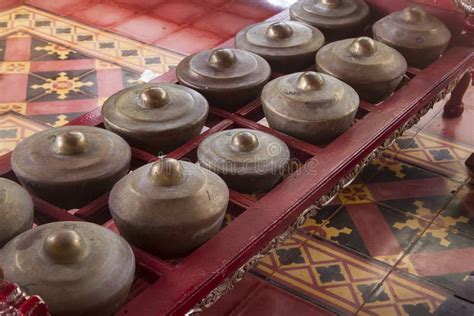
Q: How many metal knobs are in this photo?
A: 11